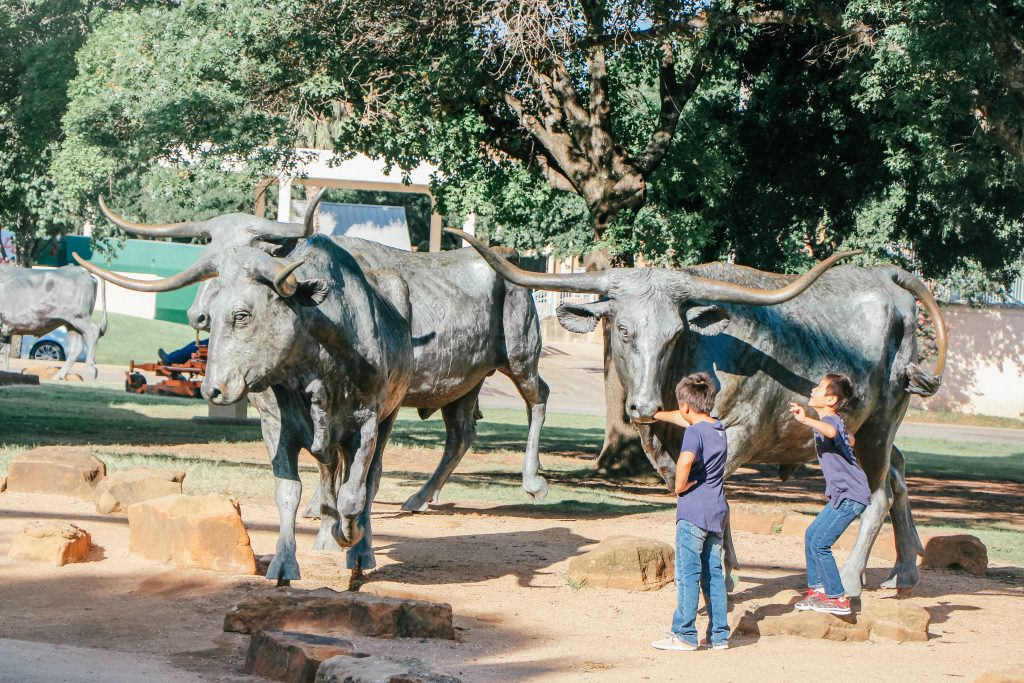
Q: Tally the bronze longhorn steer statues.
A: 4